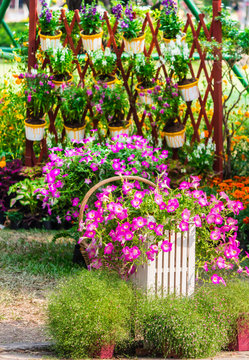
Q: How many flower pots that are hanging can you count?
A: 12